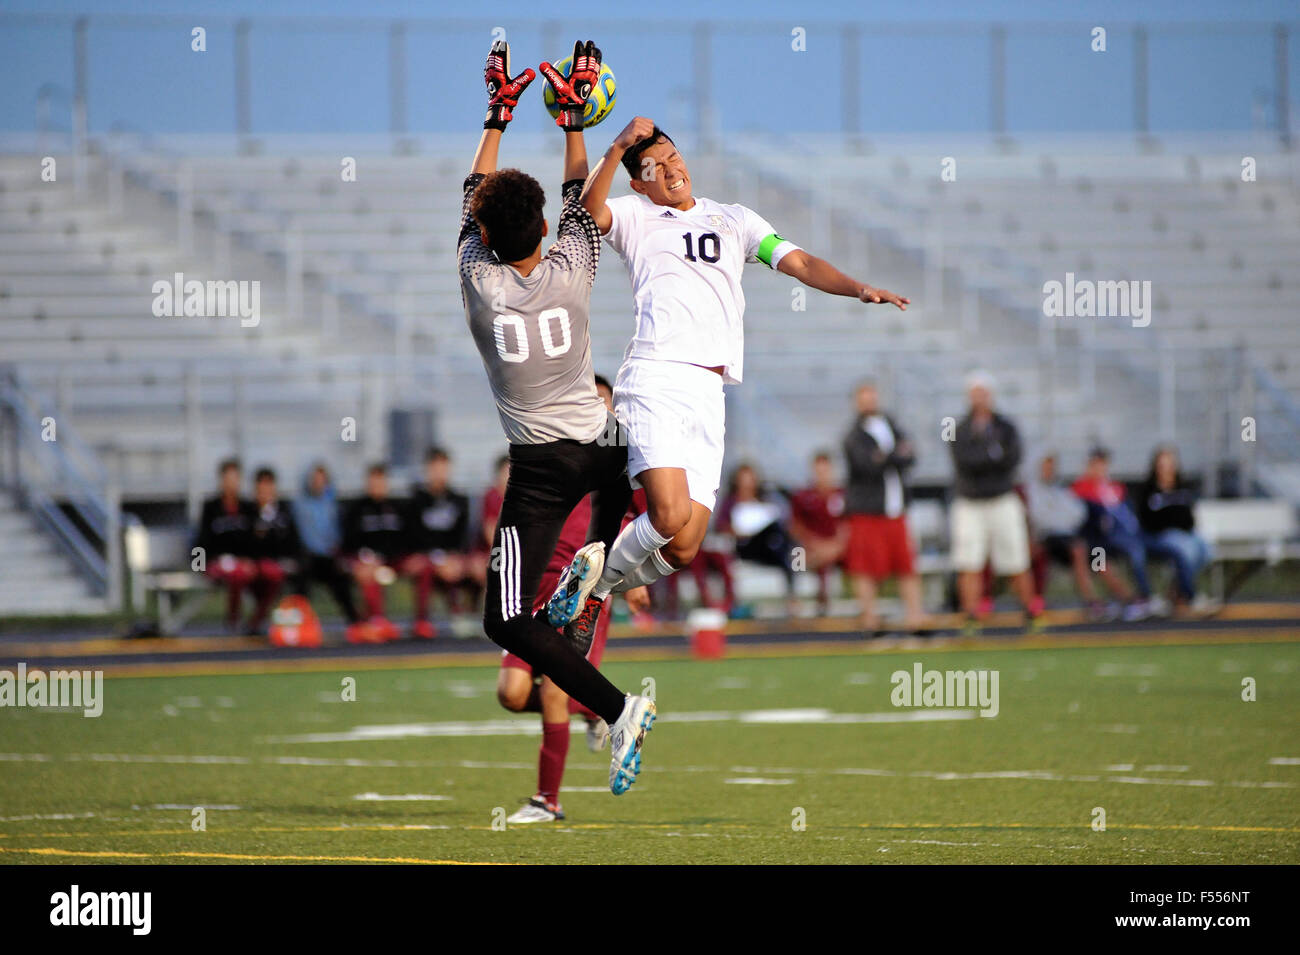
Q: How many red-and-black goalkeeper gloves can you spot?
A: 2